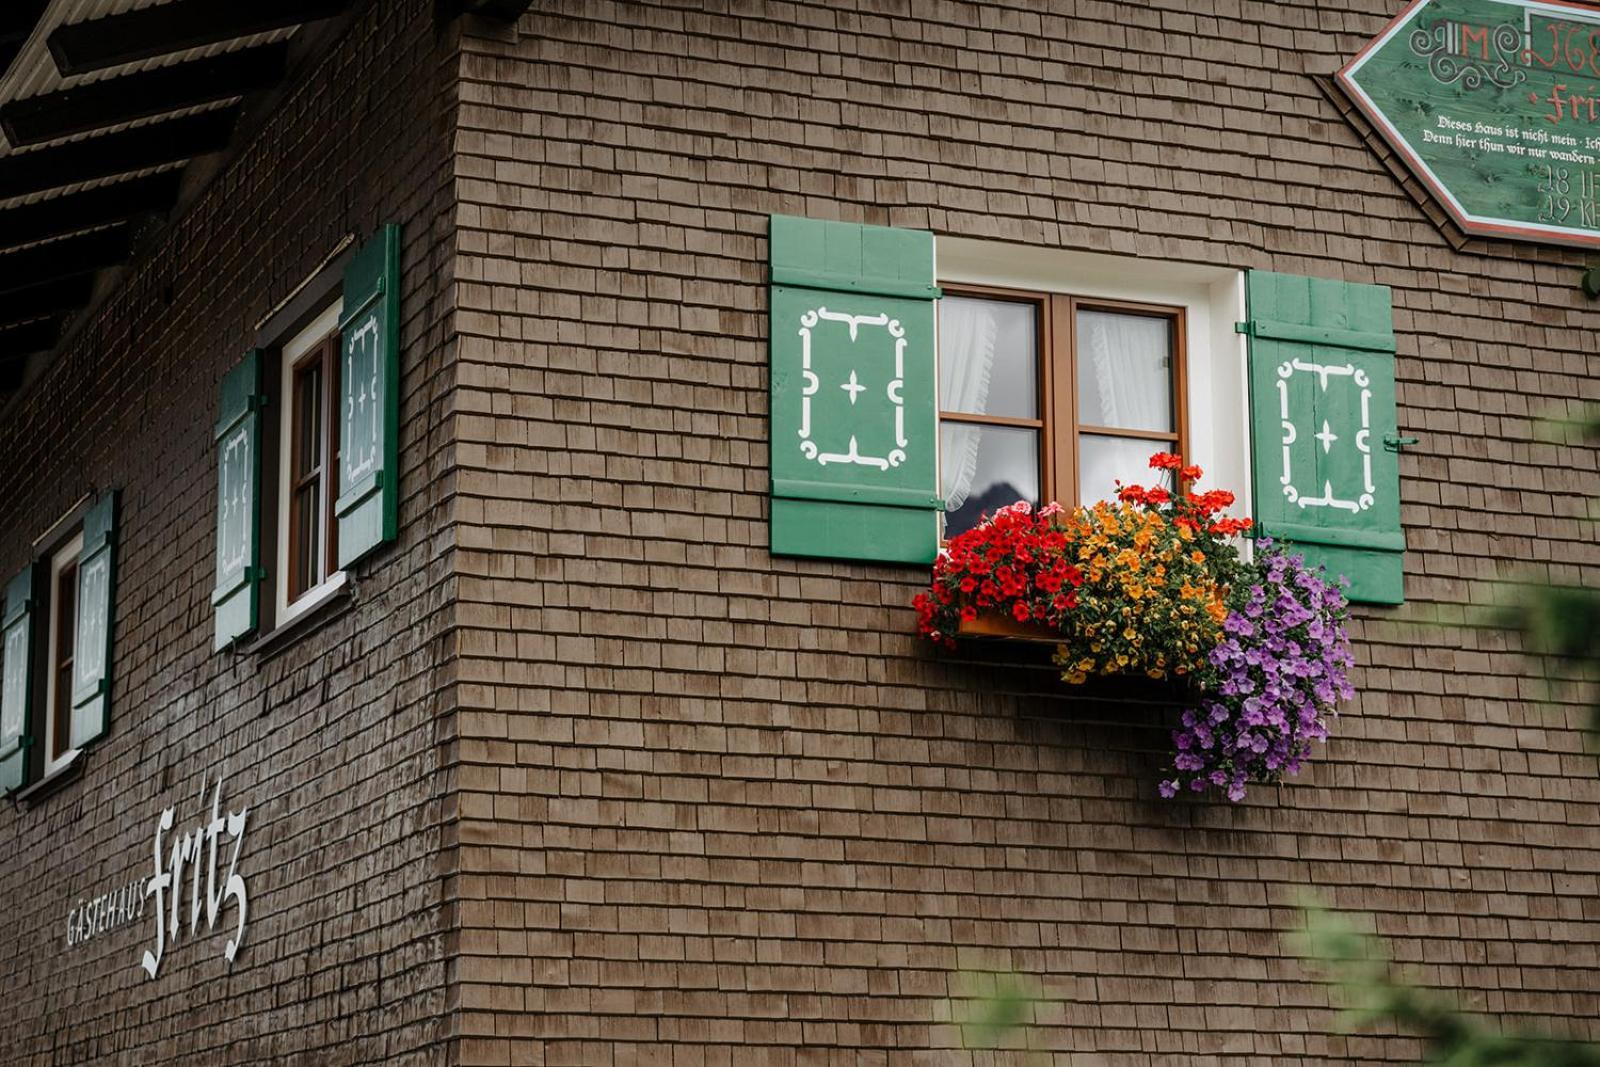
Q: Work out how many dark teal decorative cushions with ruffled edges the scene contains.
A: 0